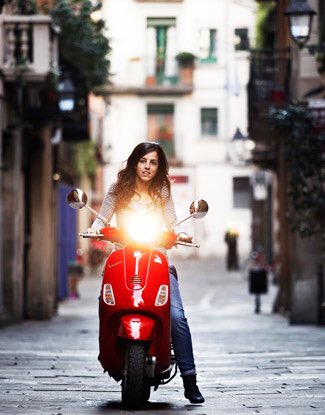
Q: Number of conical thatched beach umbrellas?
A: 0